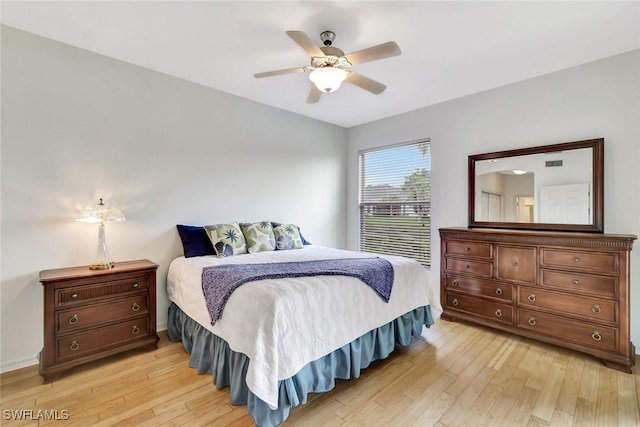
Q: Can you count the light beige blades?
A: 5